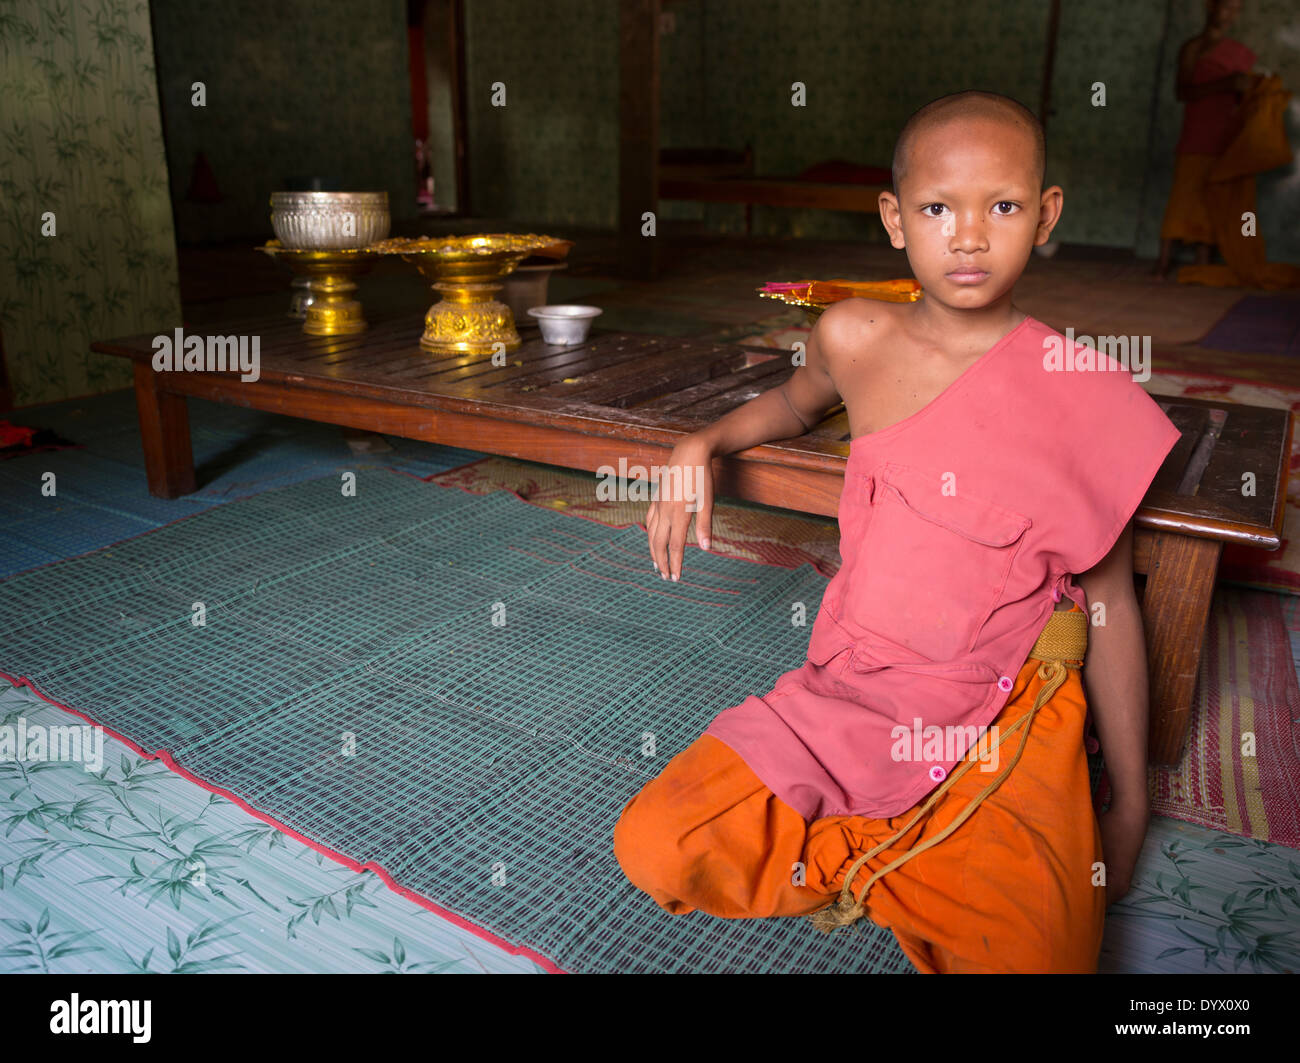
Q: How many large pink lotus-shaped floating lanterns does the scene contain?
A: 0